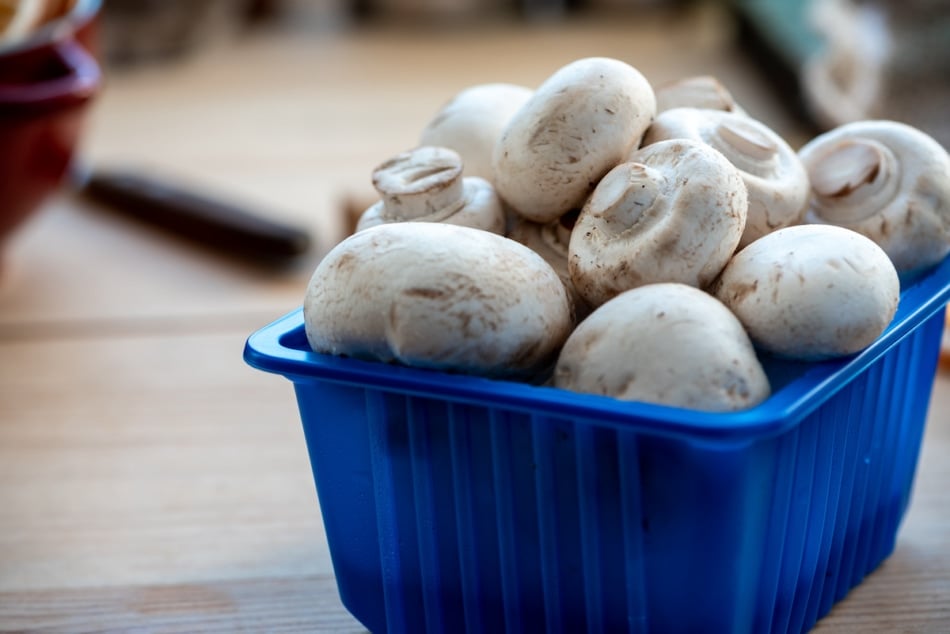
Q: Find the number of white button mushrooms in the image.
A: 11